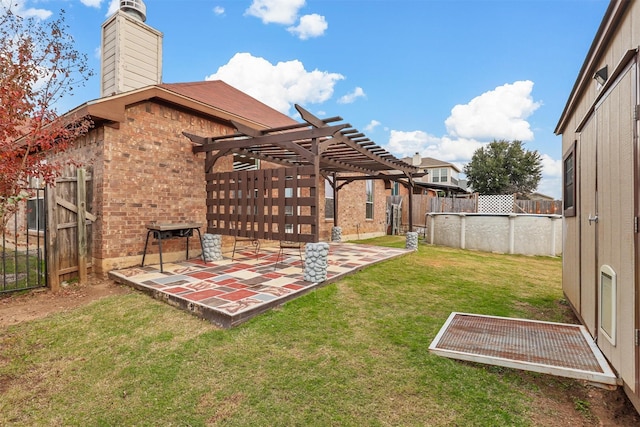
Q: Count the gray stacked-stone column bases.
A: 4